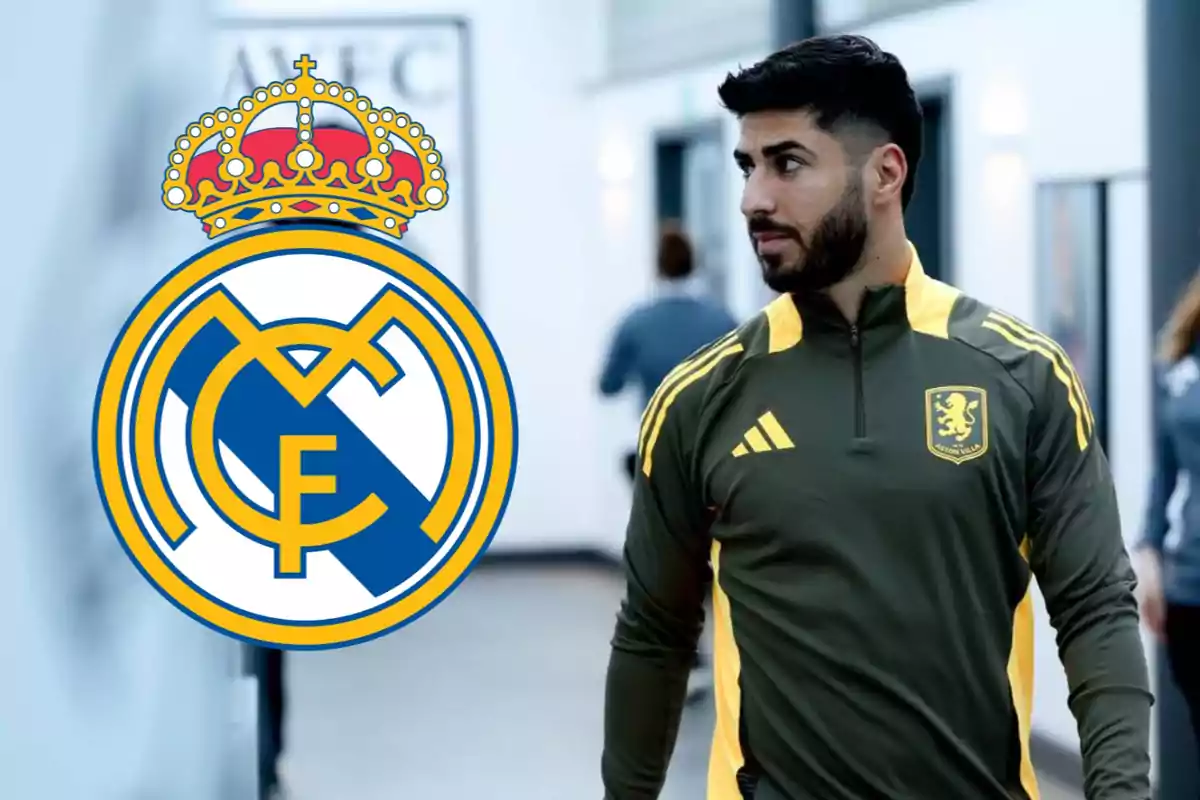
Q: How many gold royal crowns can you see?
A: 1